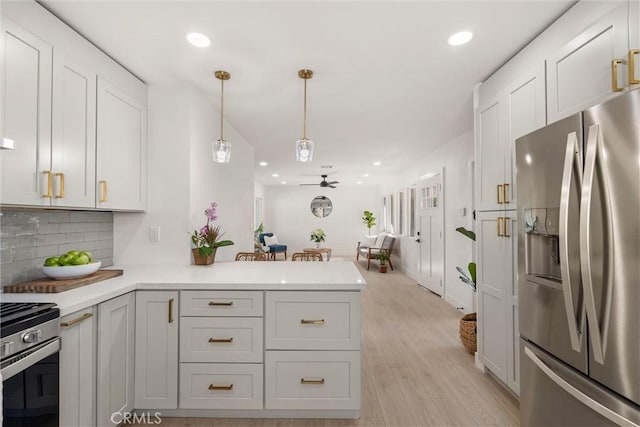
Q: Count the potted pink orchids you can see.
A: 1